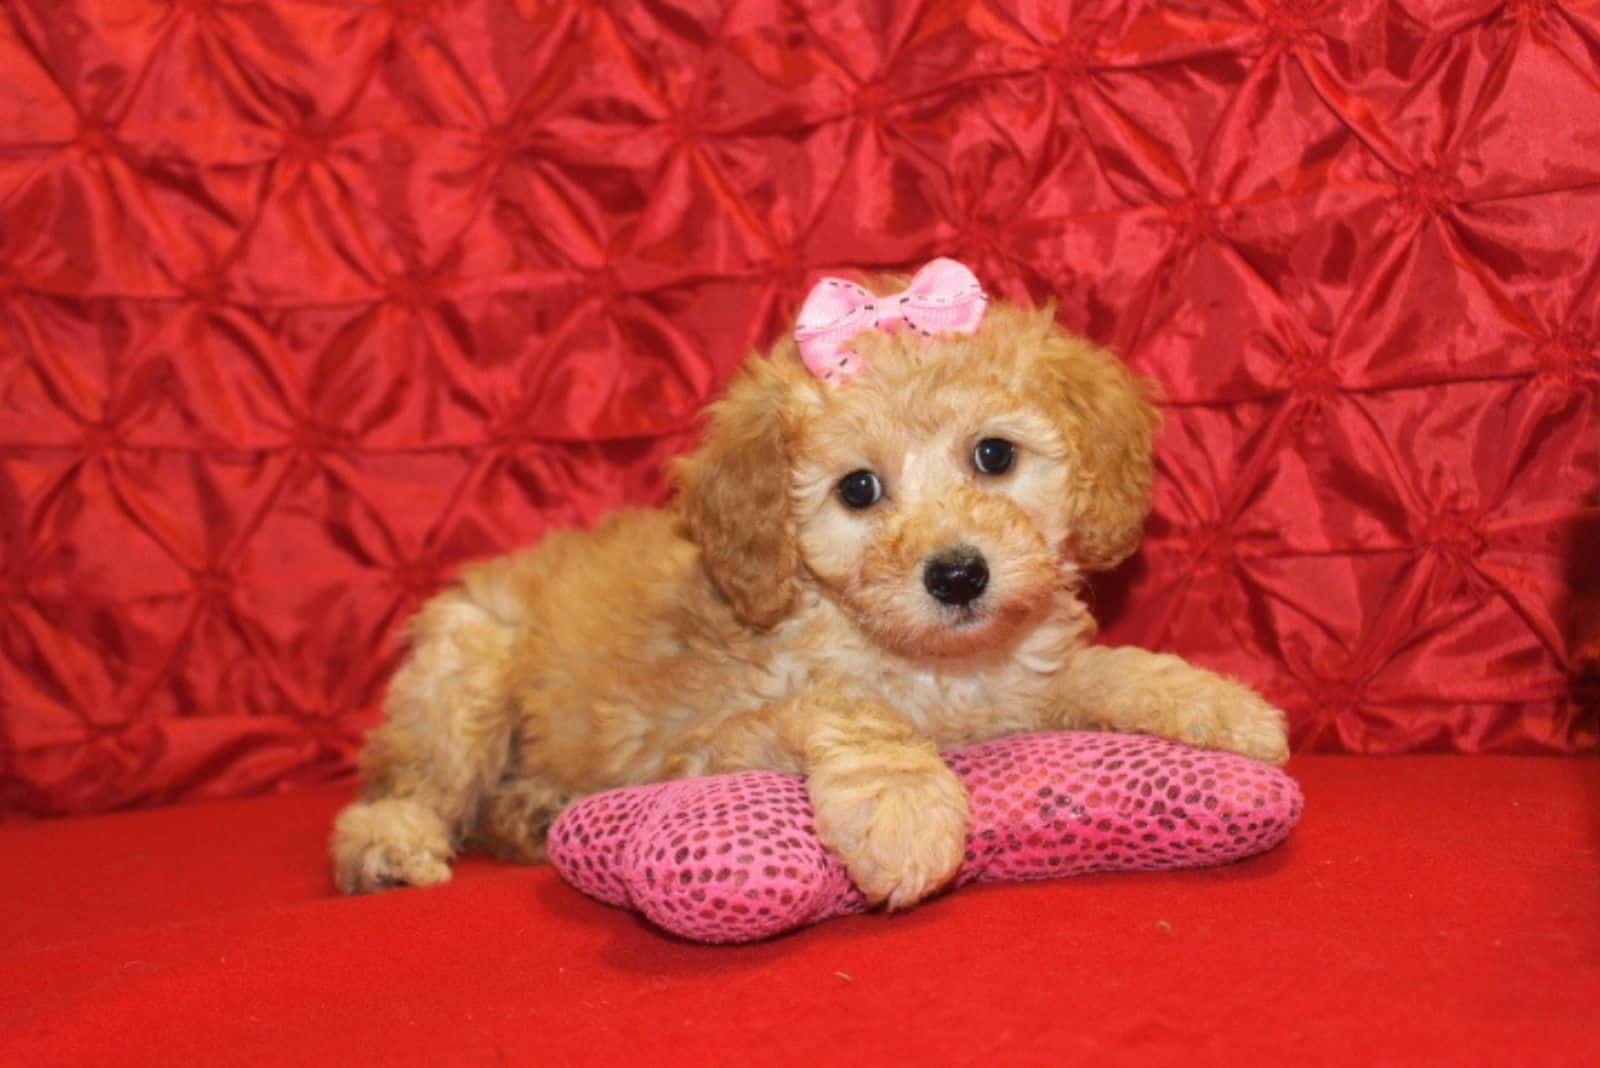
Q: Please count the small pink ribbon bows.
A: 1